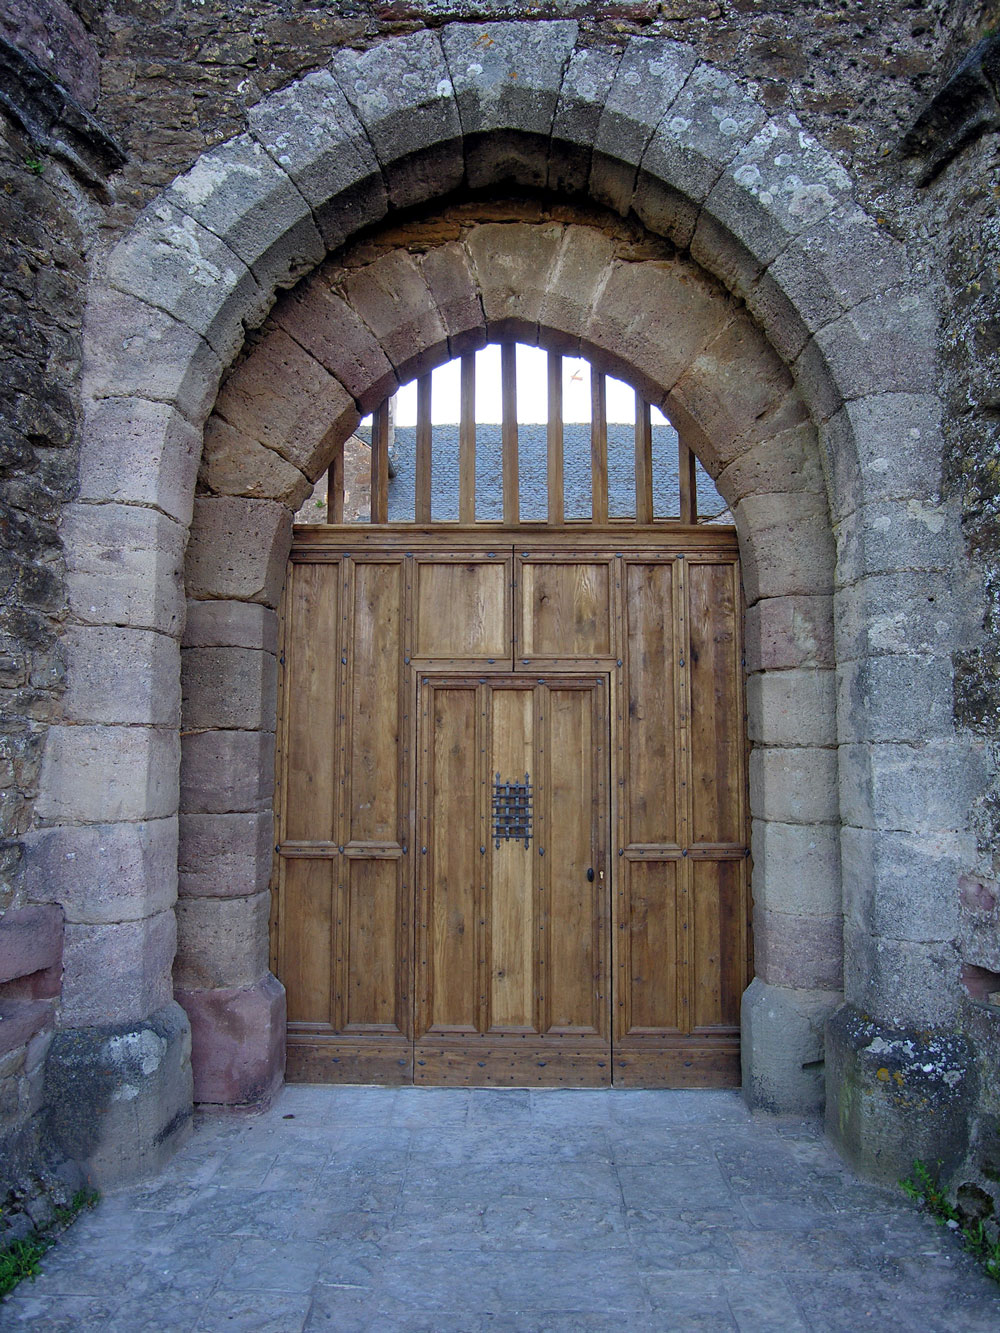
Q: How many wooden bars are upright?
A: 9